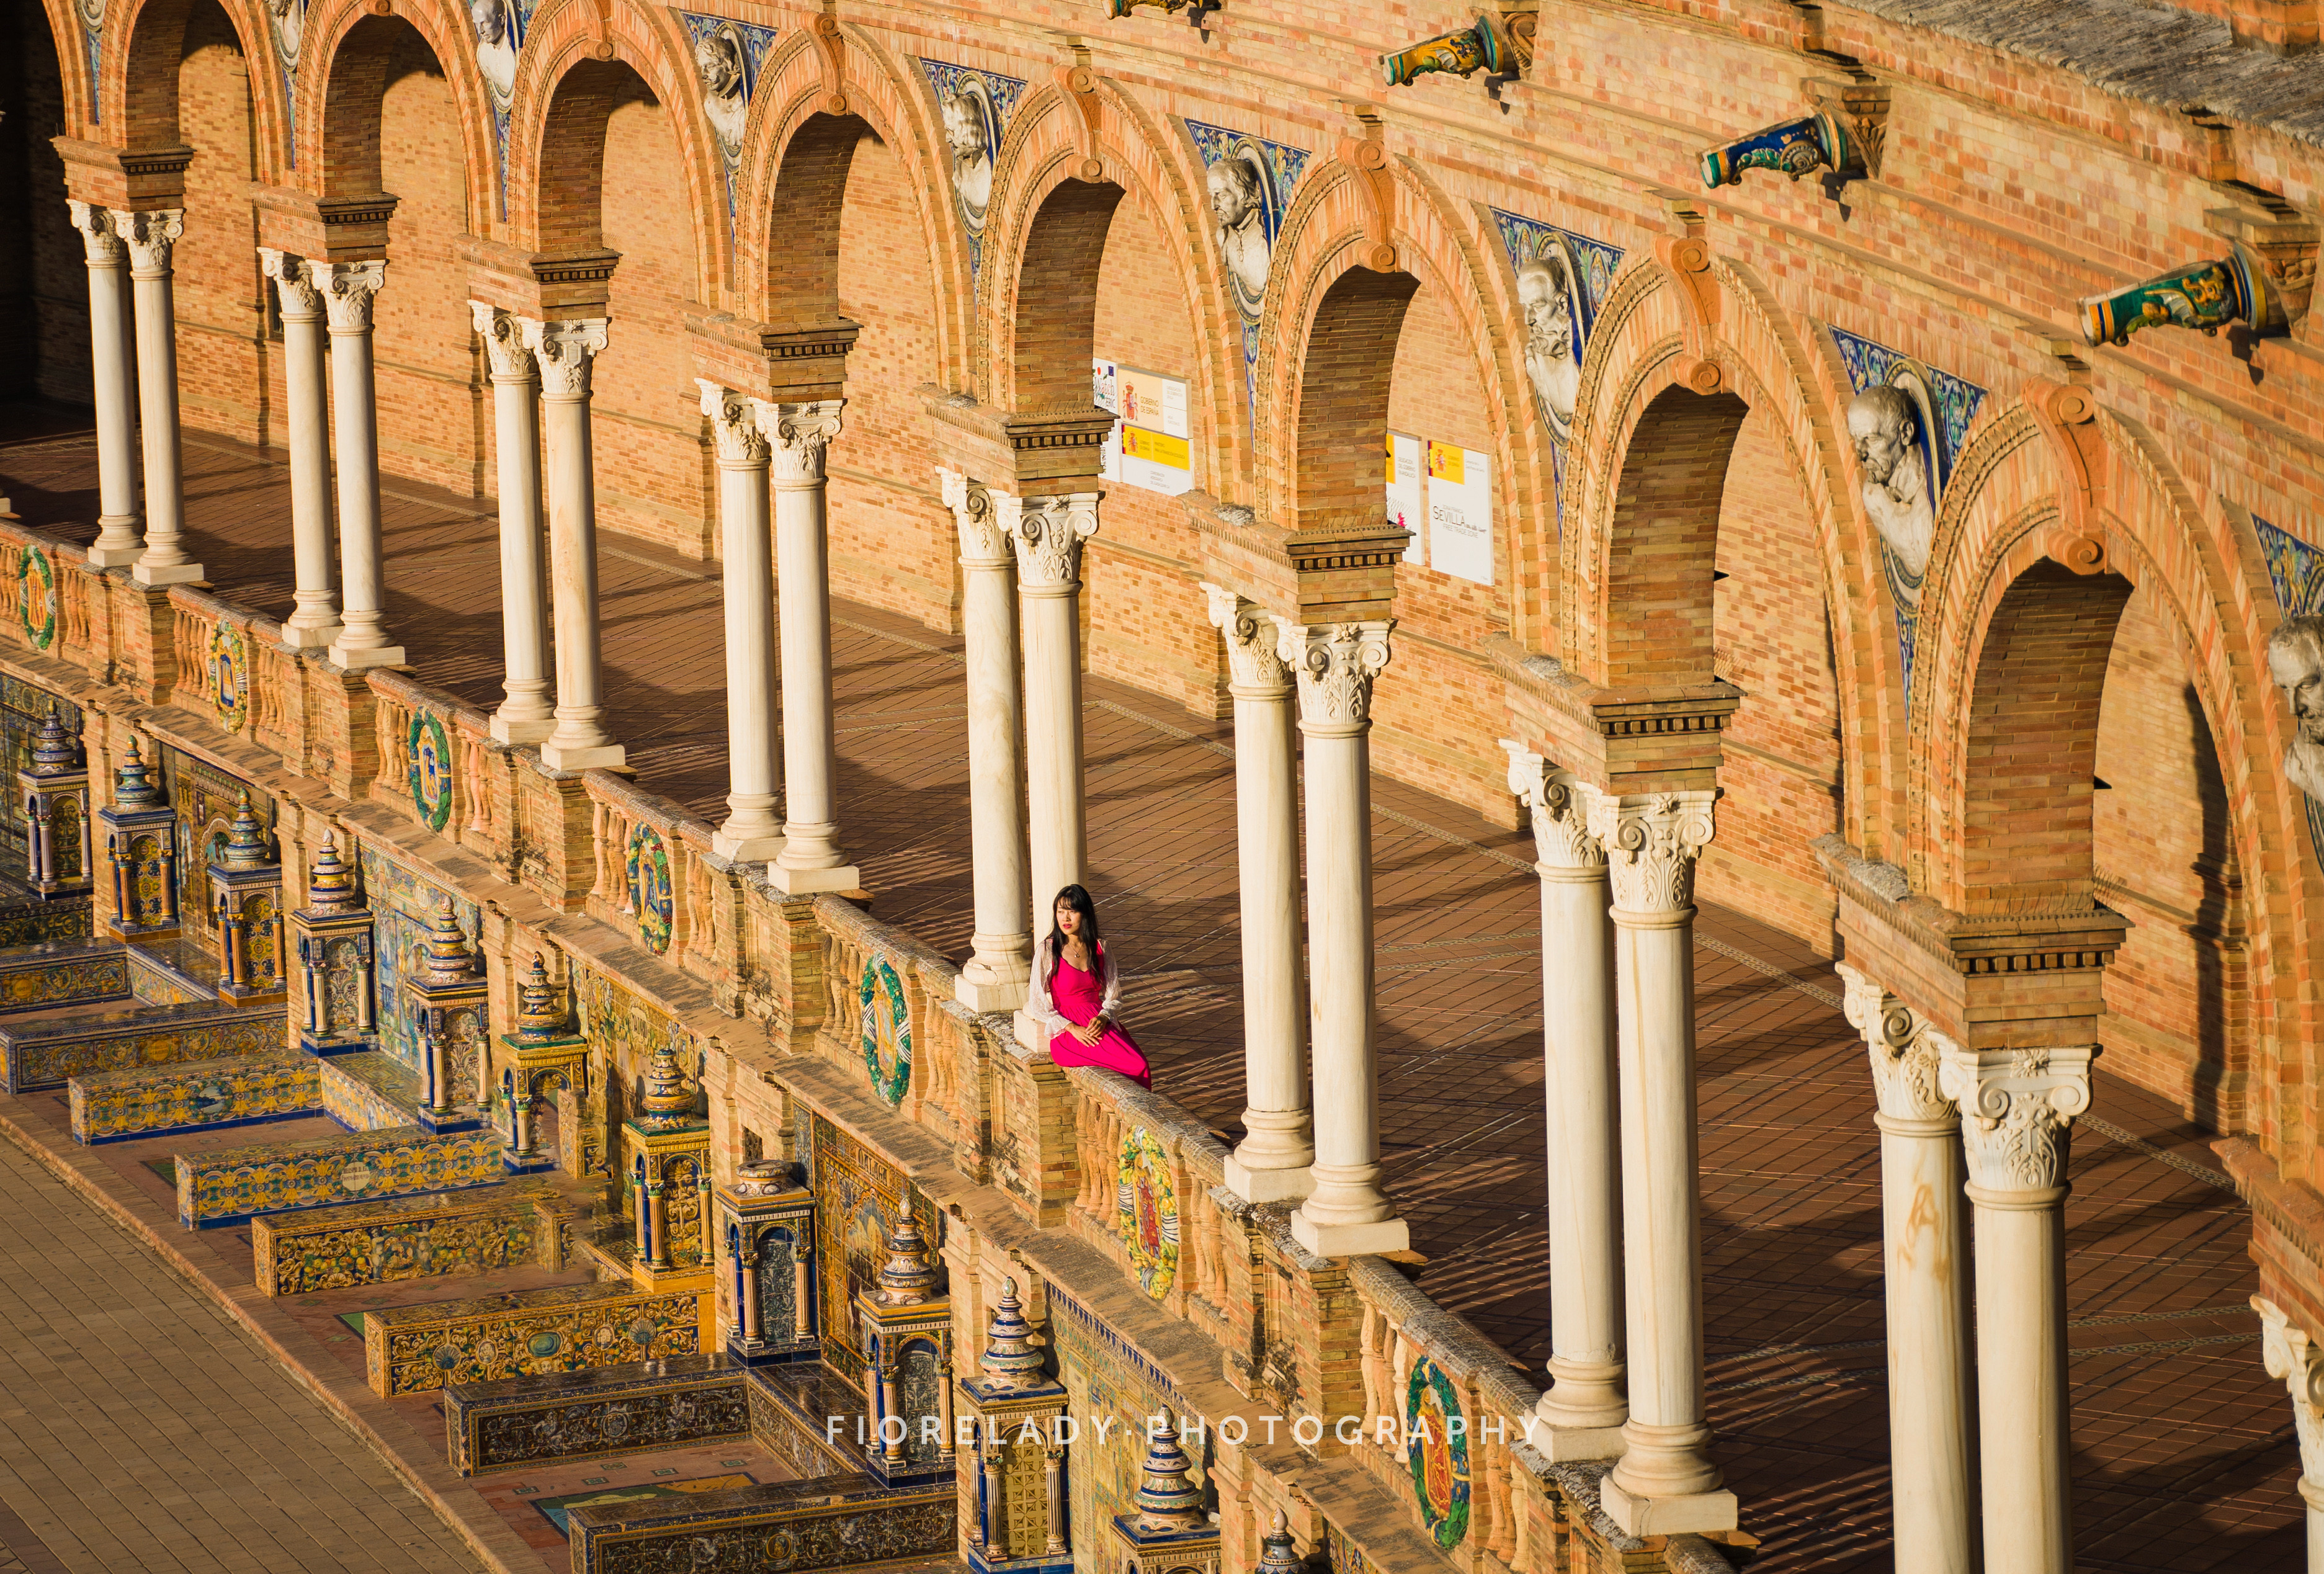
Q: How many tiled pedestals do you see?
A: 12